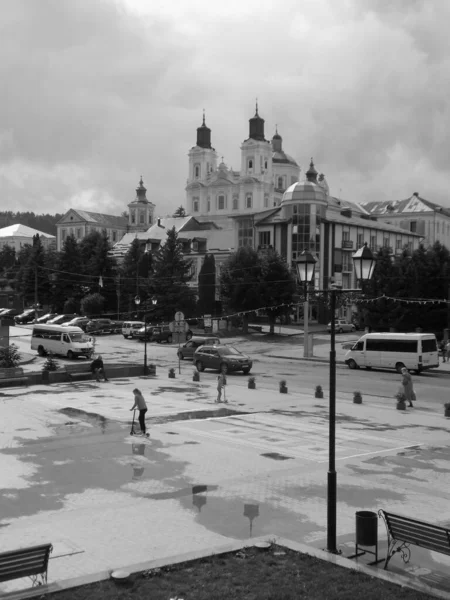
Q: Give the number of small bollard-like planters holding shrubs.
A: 8